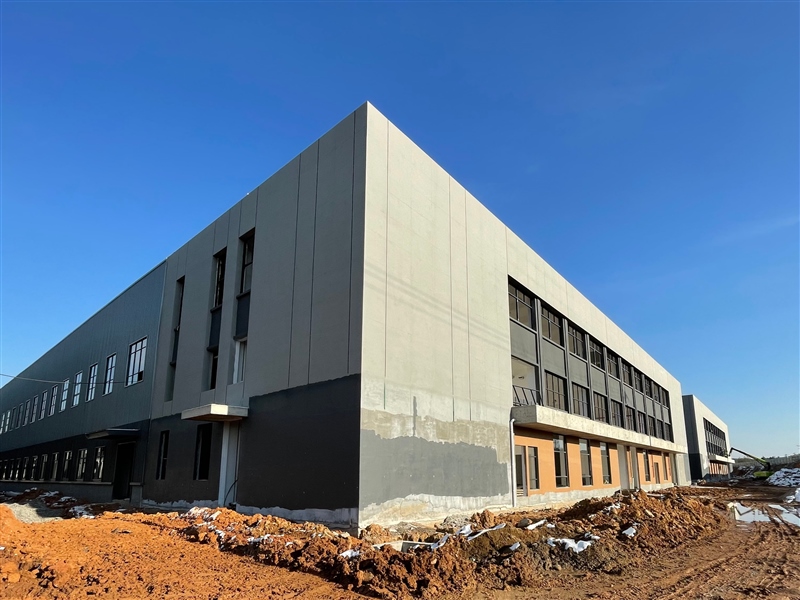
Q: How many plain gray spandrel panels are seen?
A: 10